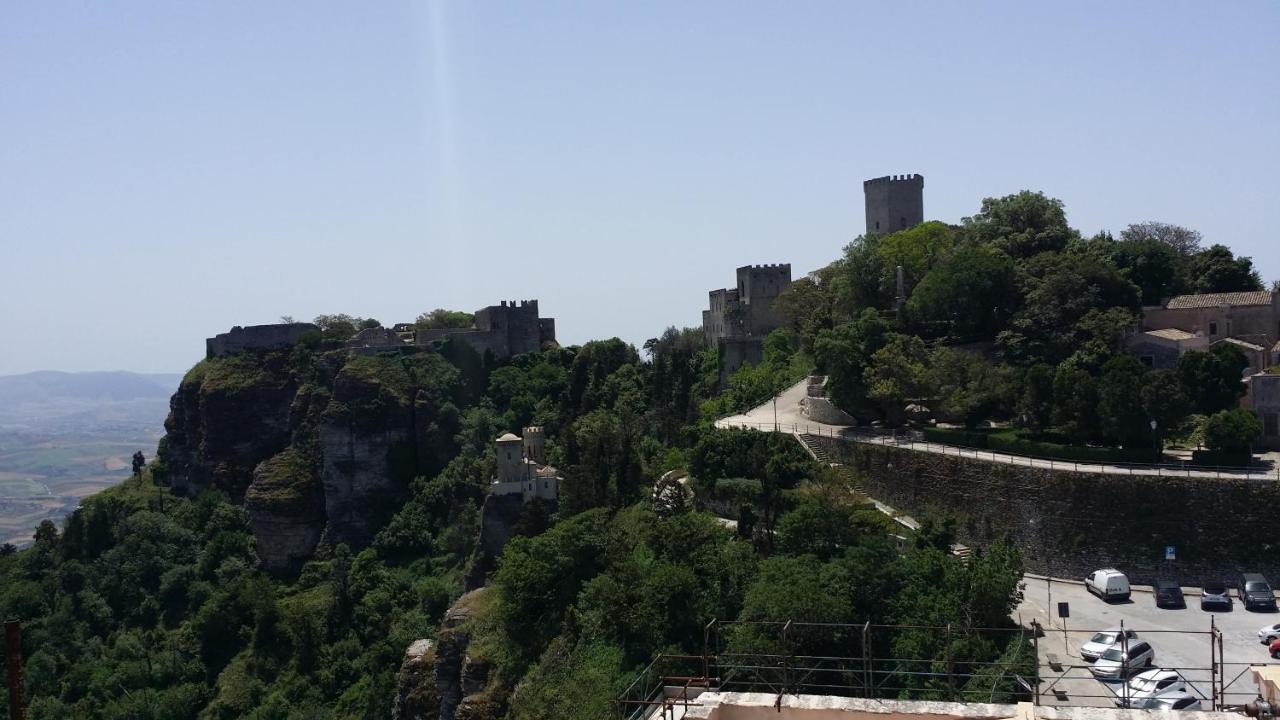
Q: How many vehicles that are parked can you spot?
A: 10